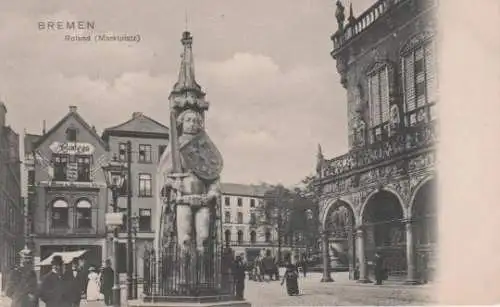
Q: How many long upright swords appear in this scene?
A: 1